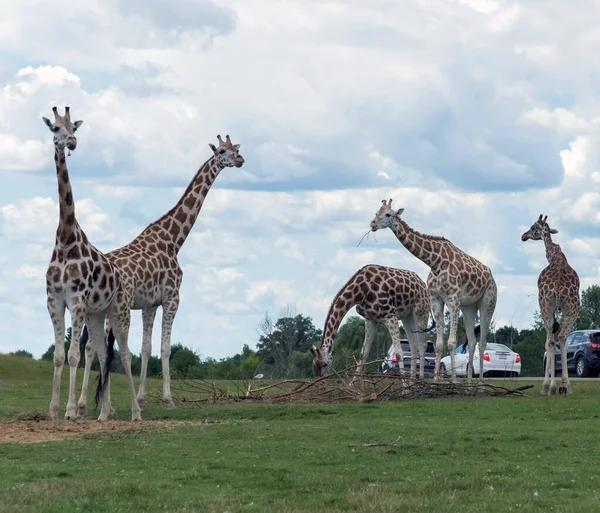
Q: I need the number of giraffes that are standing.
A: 5